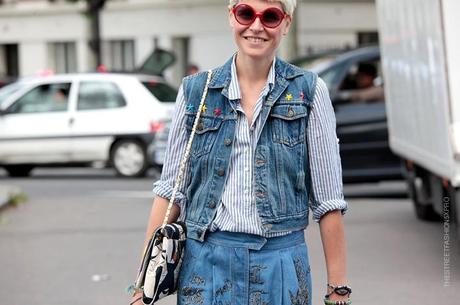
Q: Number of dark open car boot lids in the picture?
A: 1